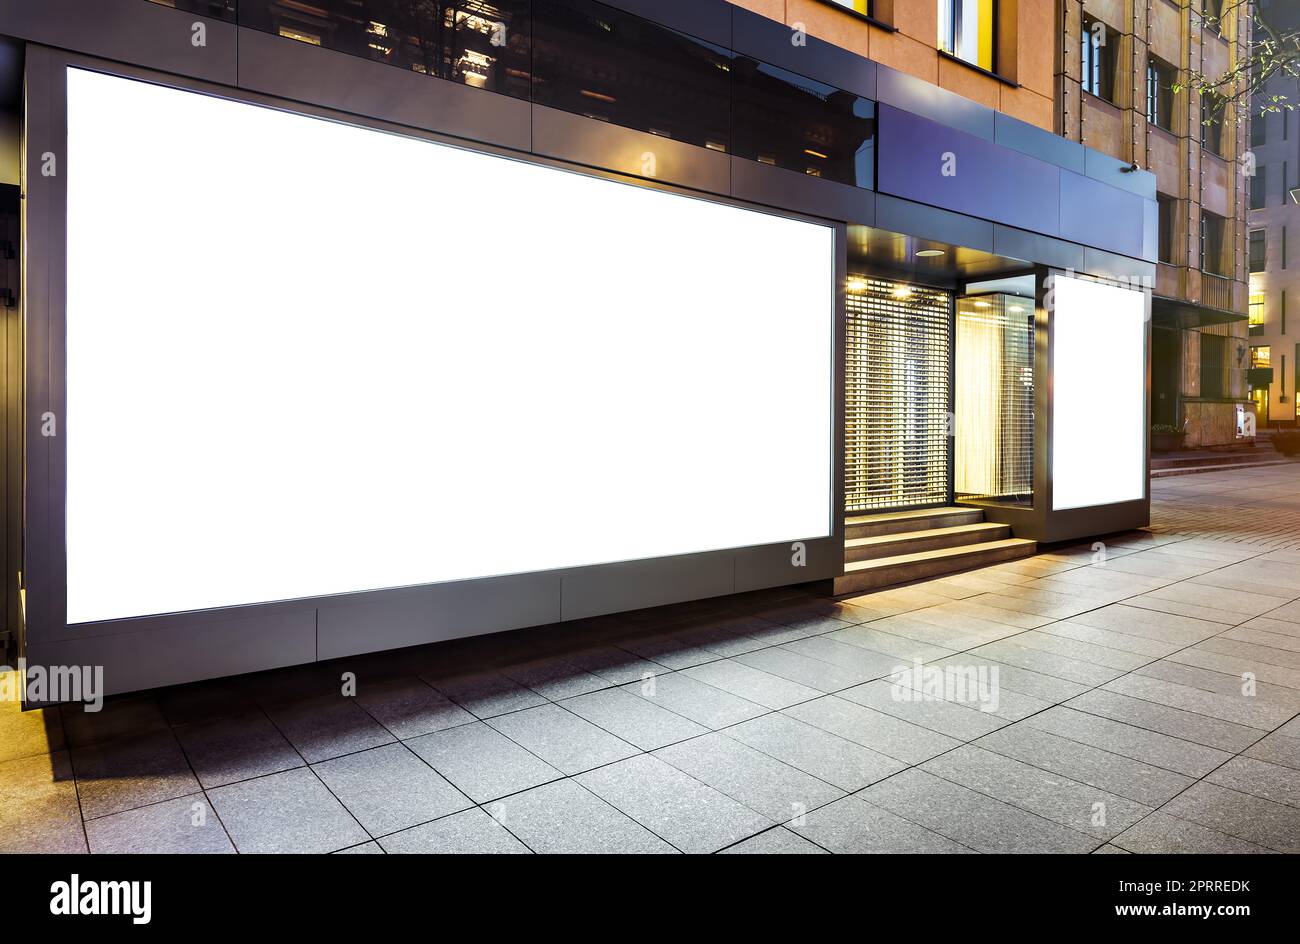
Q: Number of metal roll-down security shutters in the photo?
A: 1